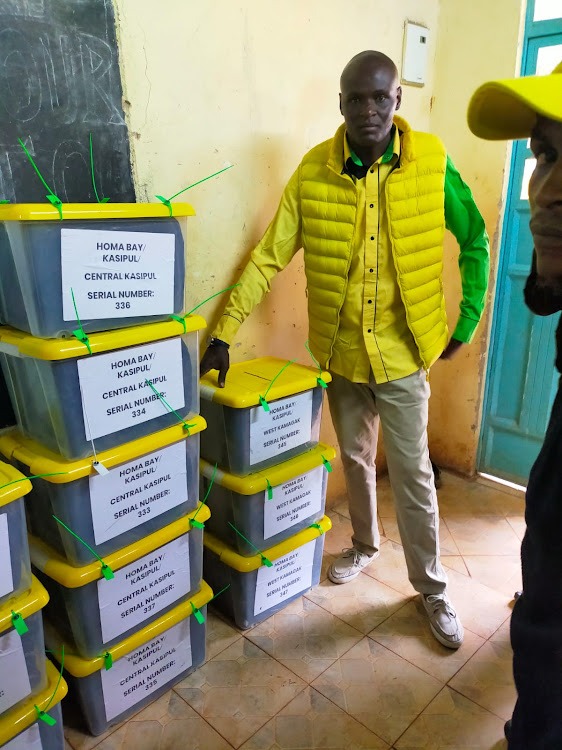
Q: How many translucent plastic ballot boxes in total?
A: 11